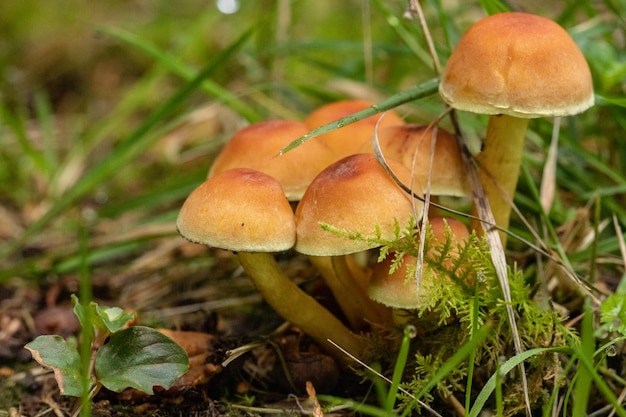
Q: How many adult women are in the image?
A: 0